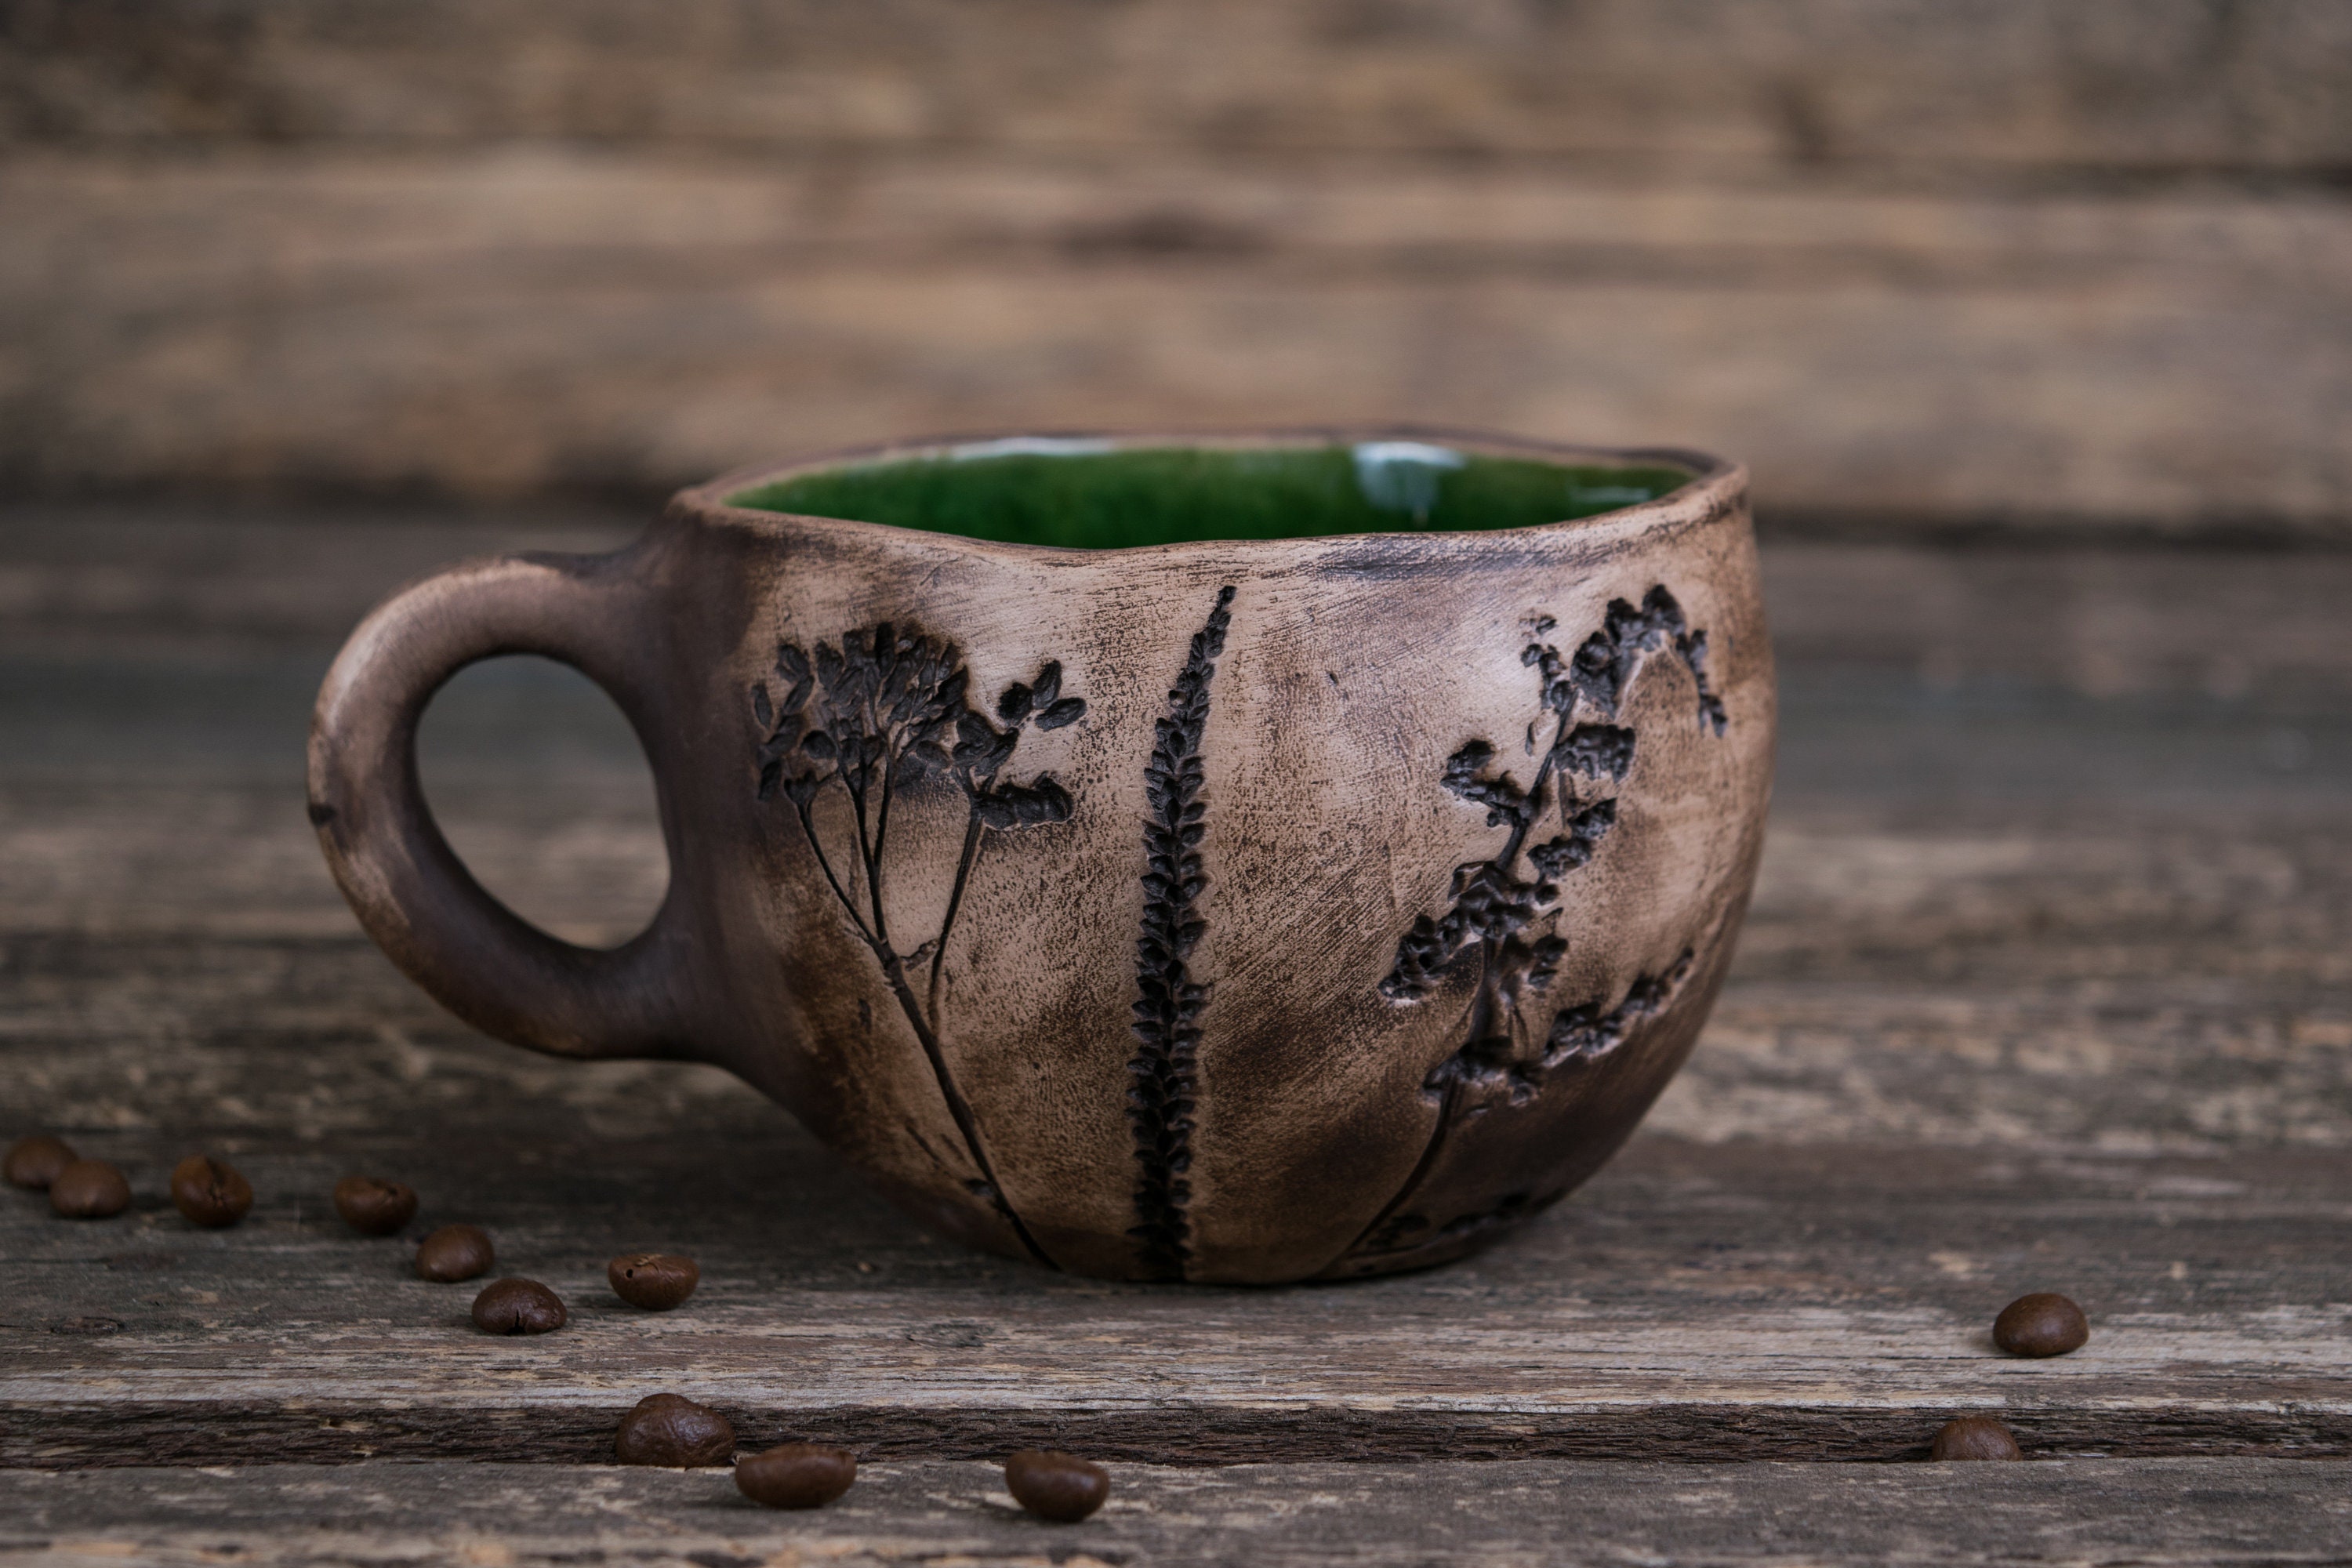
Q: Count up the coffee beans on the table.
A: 12